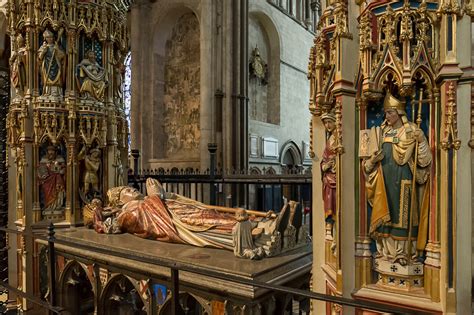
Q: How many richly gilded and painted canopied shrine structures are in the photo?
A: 2